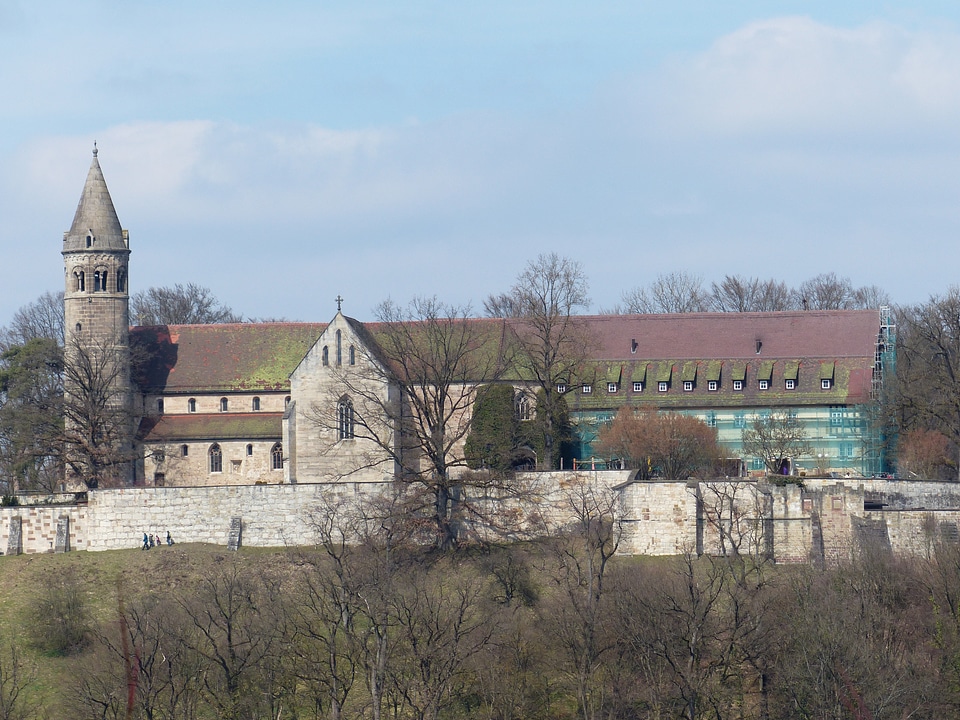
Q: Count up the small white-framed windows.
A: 11